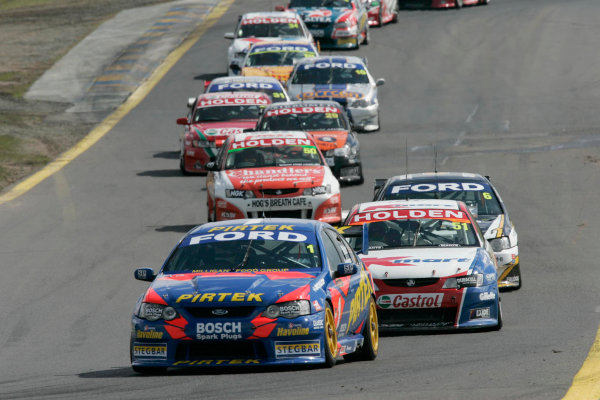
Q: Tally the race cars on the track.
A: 13